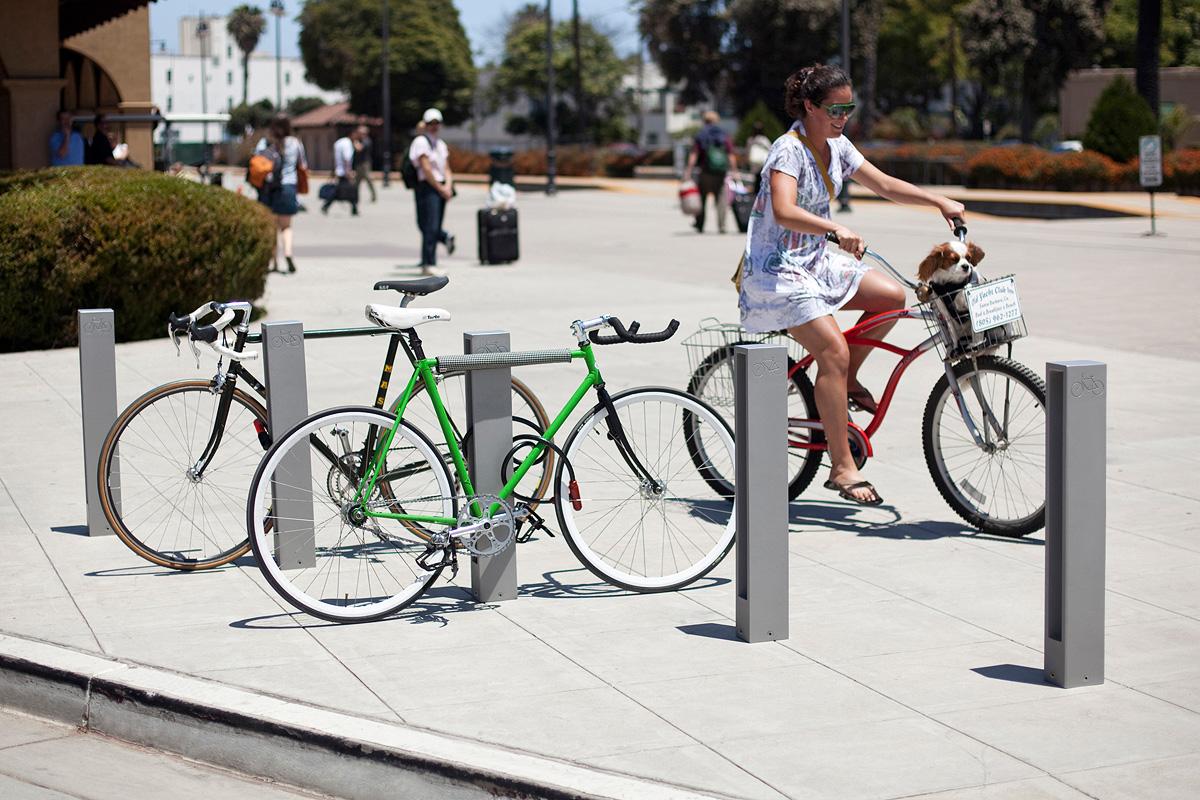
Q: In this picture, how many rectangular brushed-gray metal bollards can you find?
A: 5